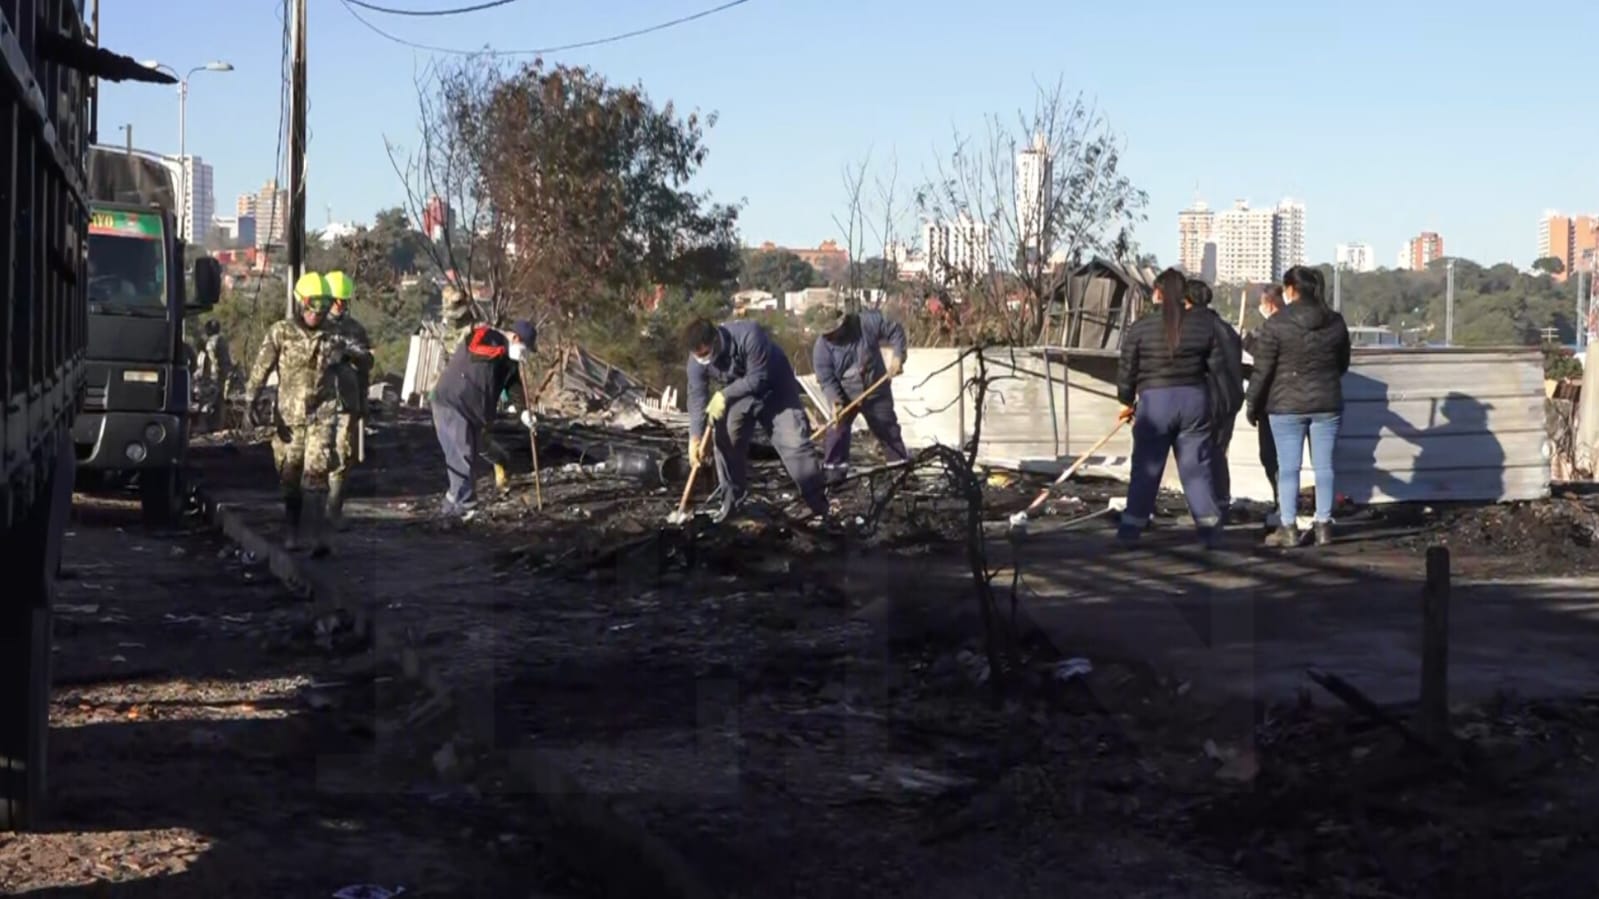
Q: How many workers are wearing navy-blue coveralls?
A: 3